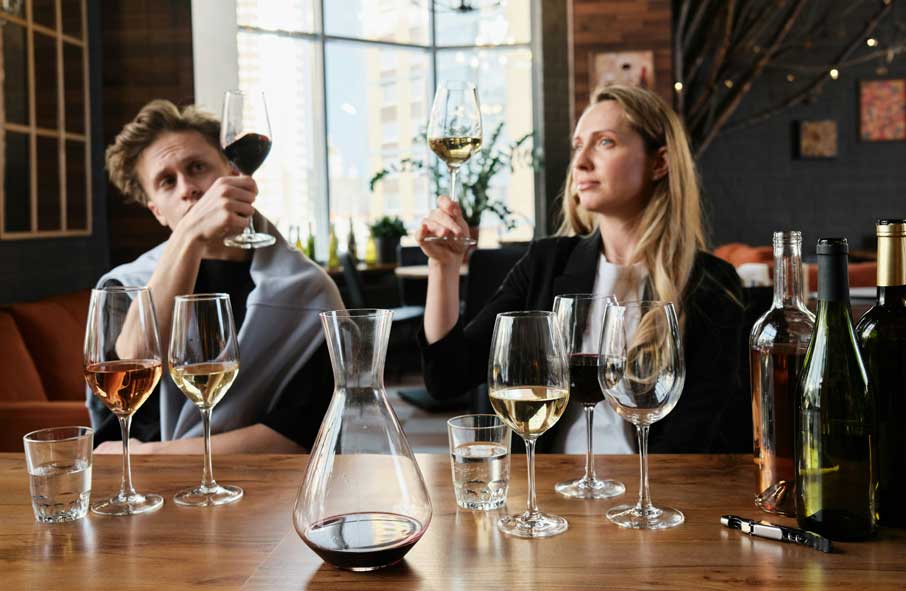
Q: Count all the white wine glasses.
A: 3